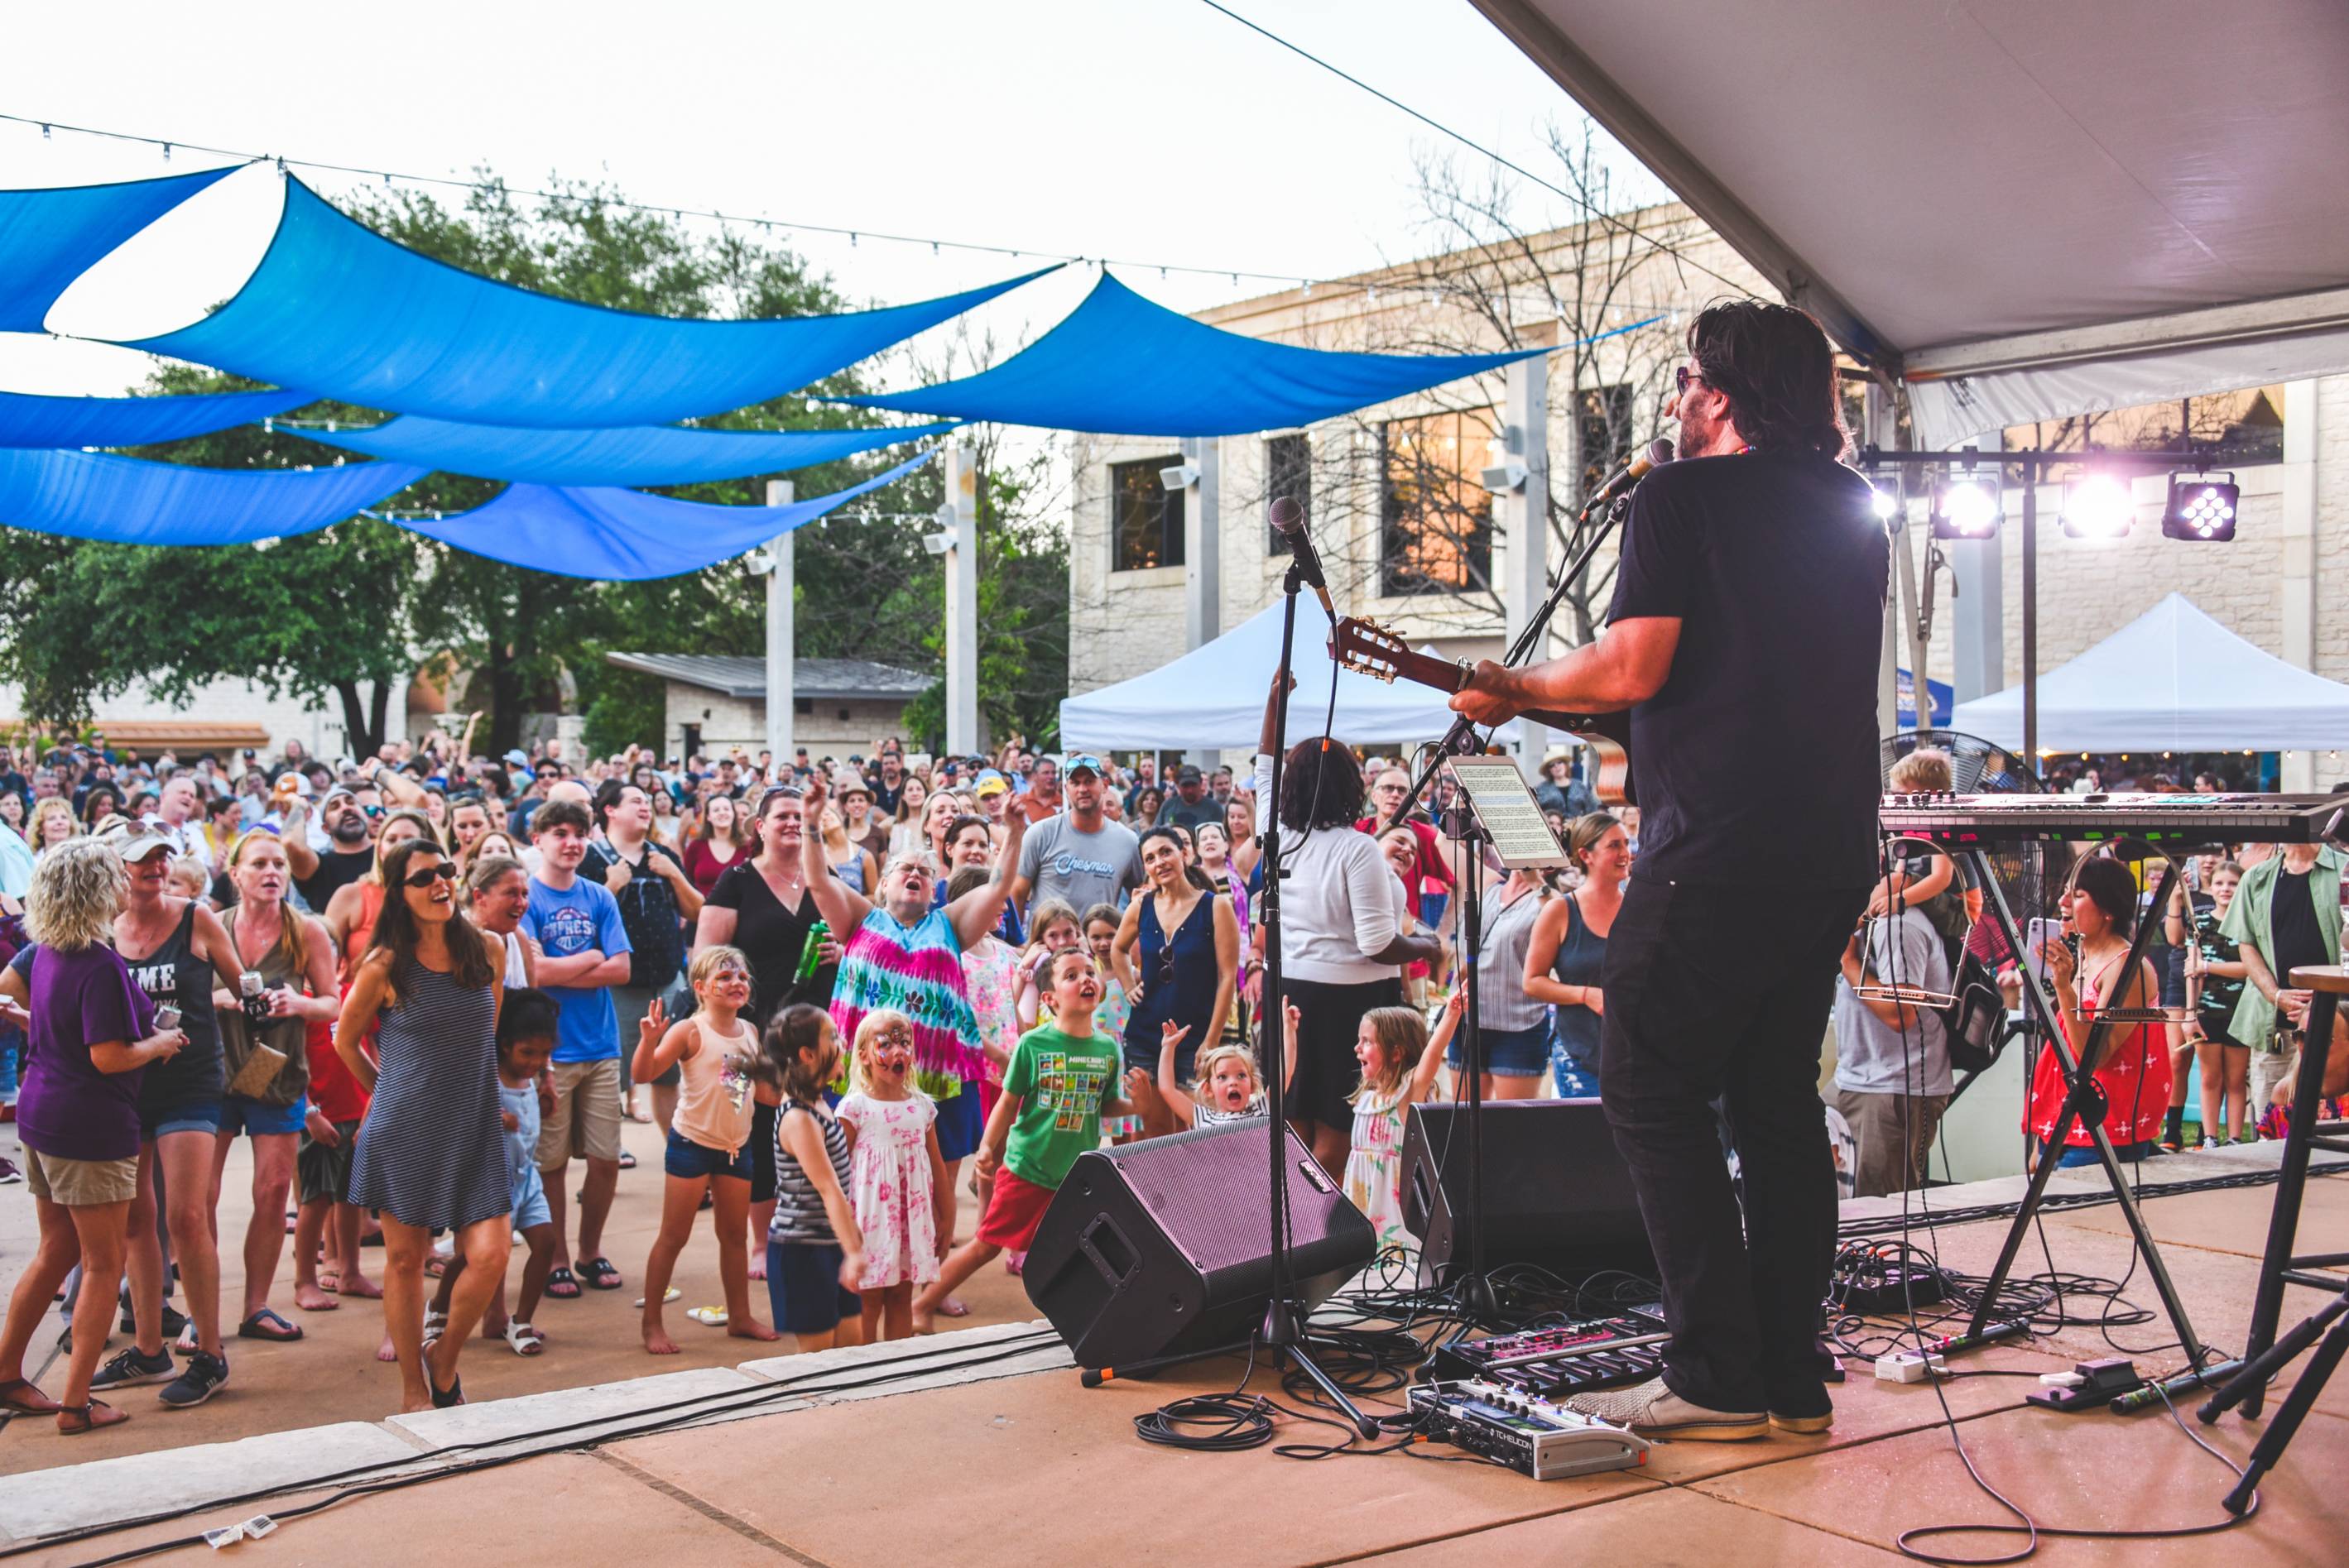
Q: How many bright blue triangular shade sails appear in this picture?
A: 7